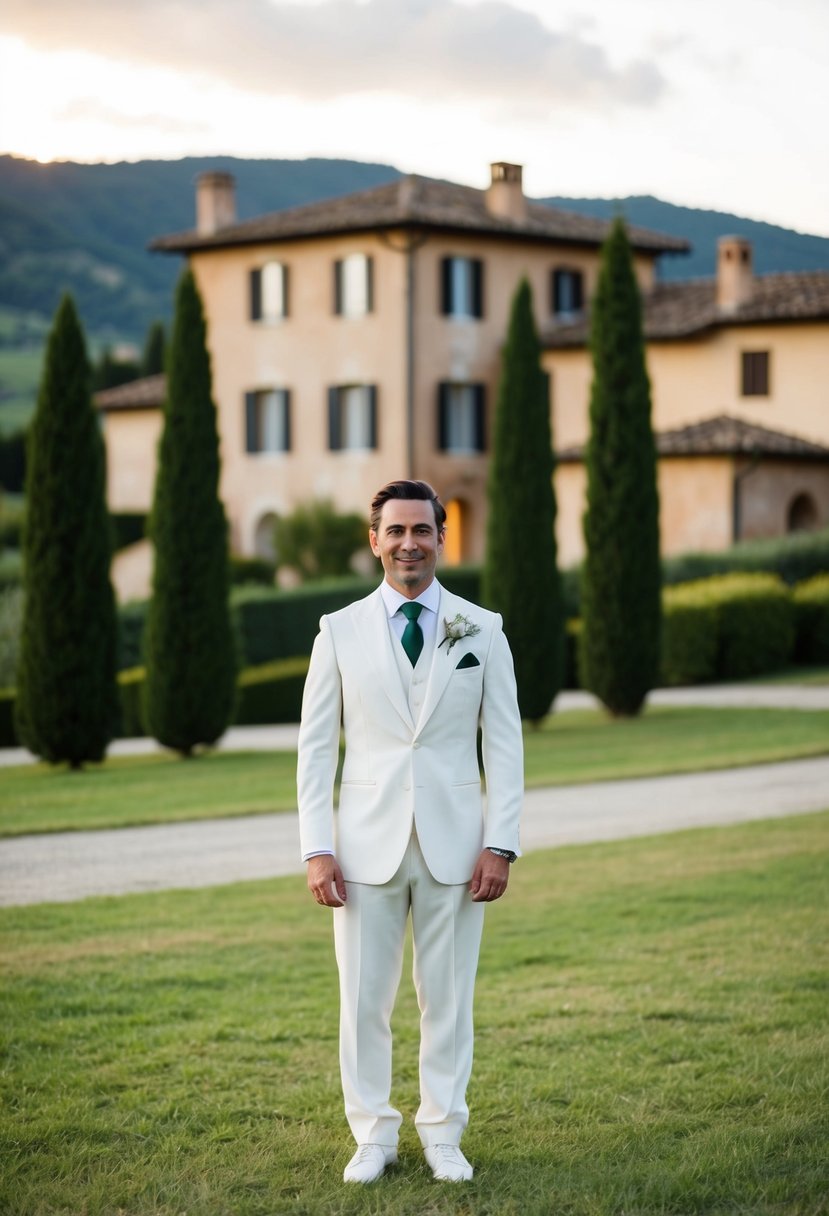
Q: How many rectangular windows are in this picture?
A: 8